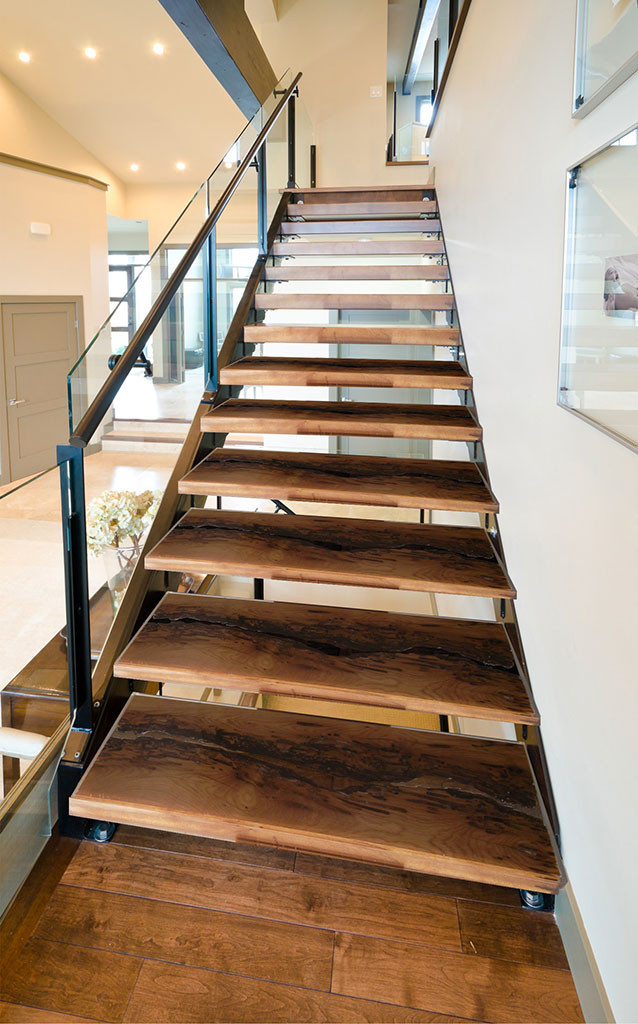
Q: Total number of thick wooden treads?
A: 12